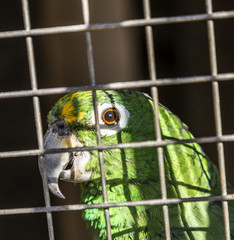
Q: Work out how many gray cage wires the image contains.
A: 8